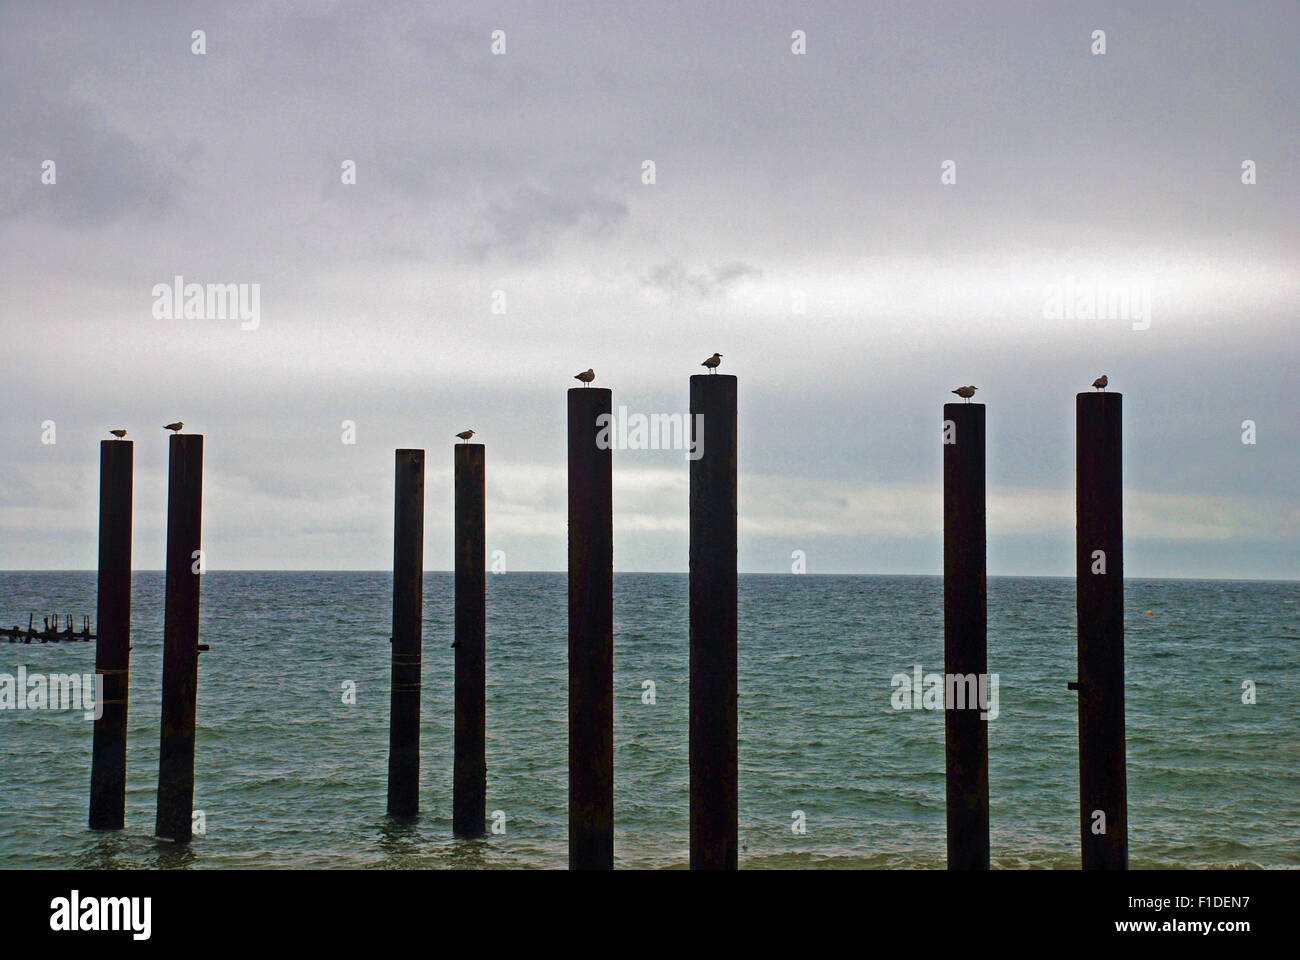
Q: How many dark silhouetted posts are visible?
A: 8